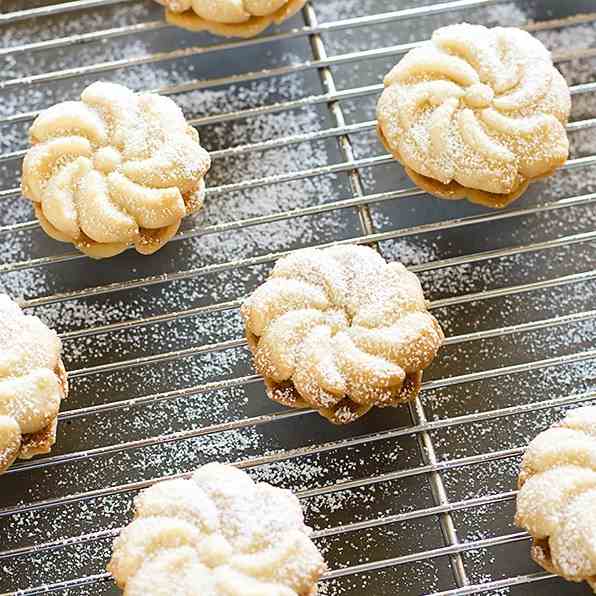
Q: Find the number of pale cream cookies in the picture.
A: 7